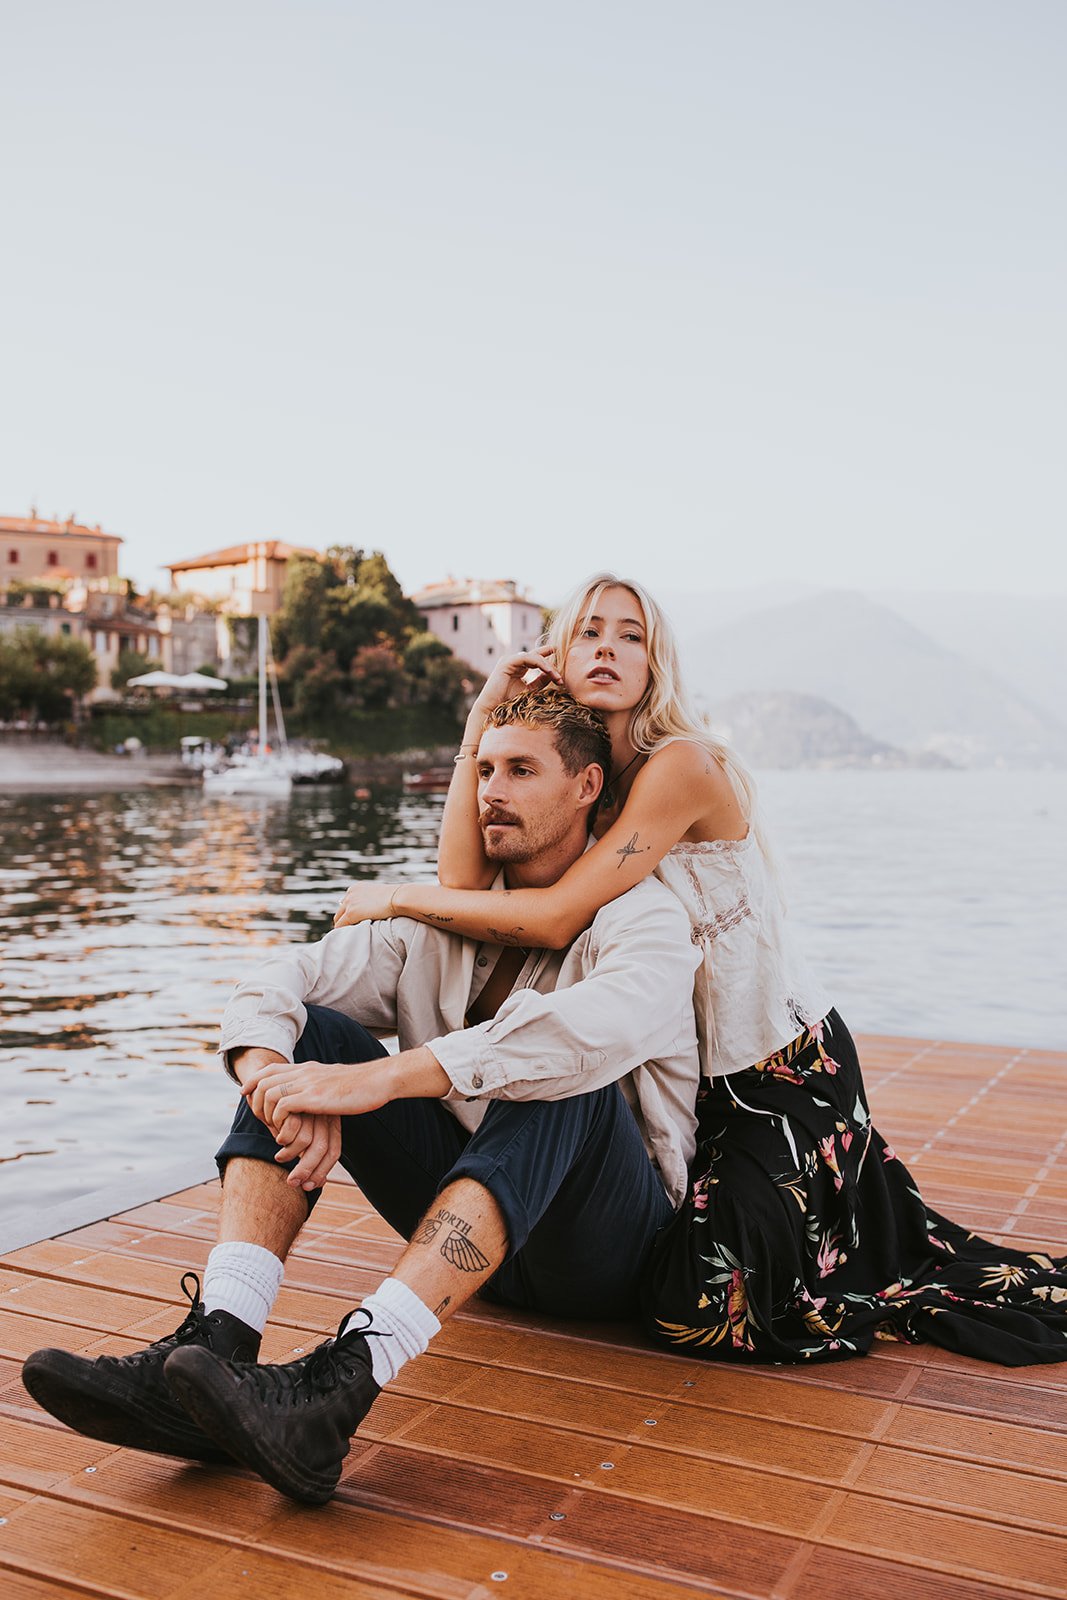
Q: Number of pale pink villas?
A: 1